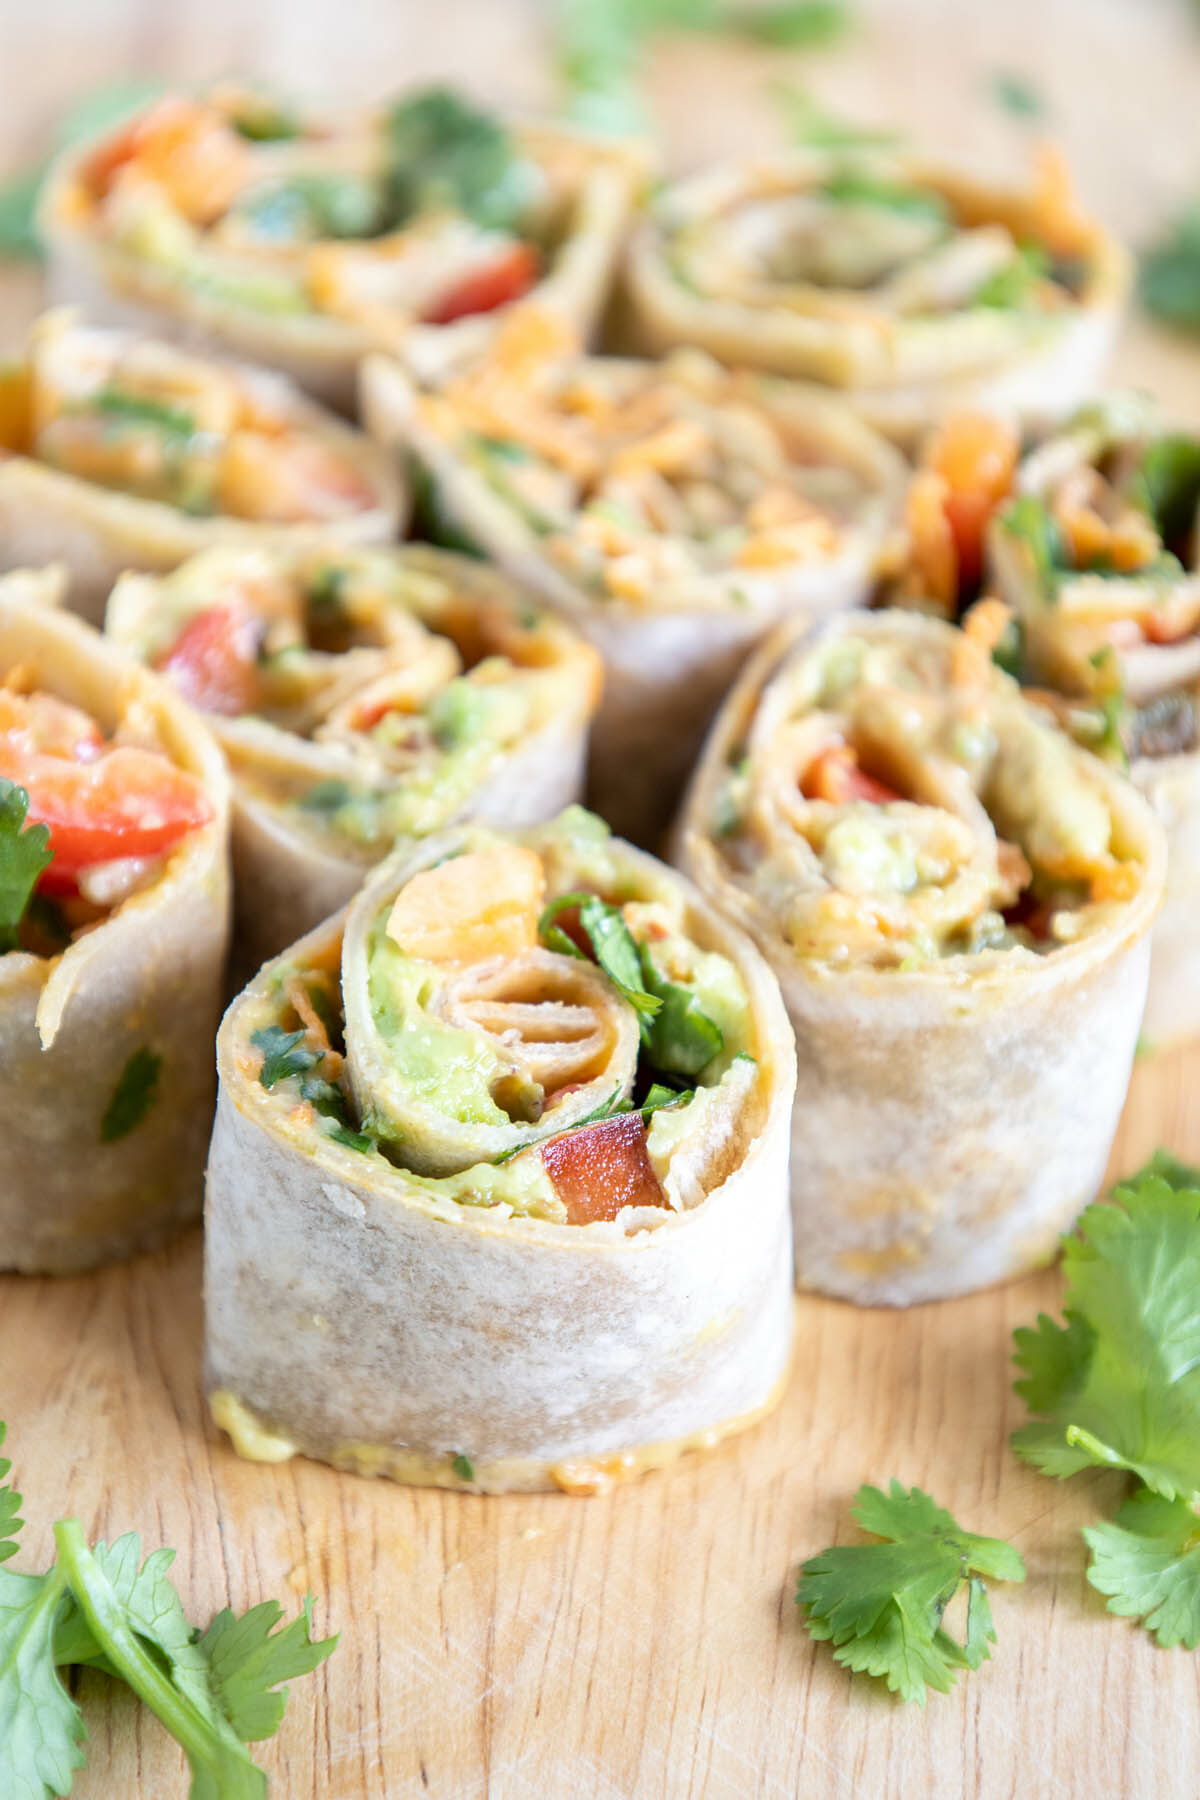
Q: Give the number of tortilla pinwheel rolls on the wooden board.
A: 9